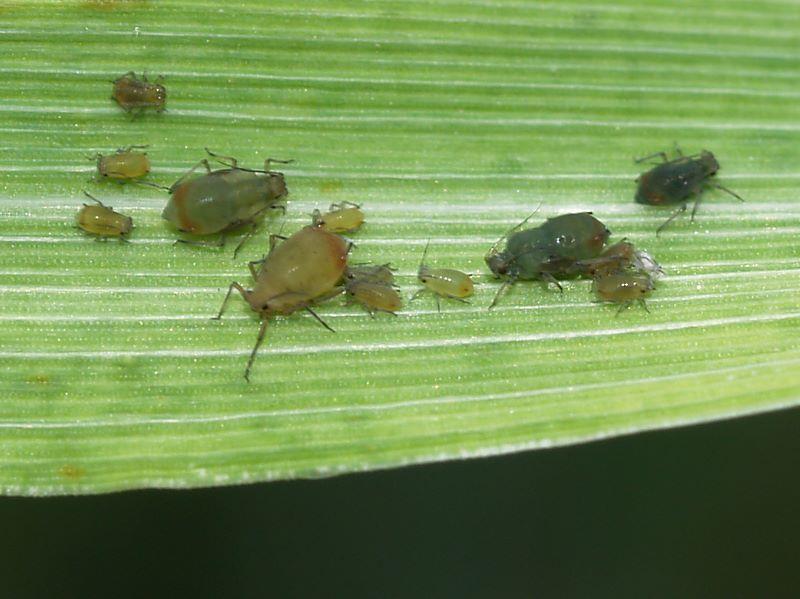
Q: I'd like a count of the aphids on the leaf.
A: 13